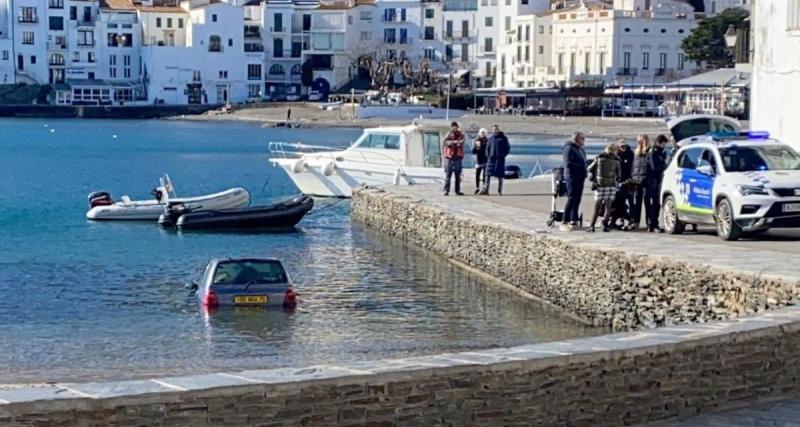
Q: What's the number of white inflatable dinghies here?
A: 1